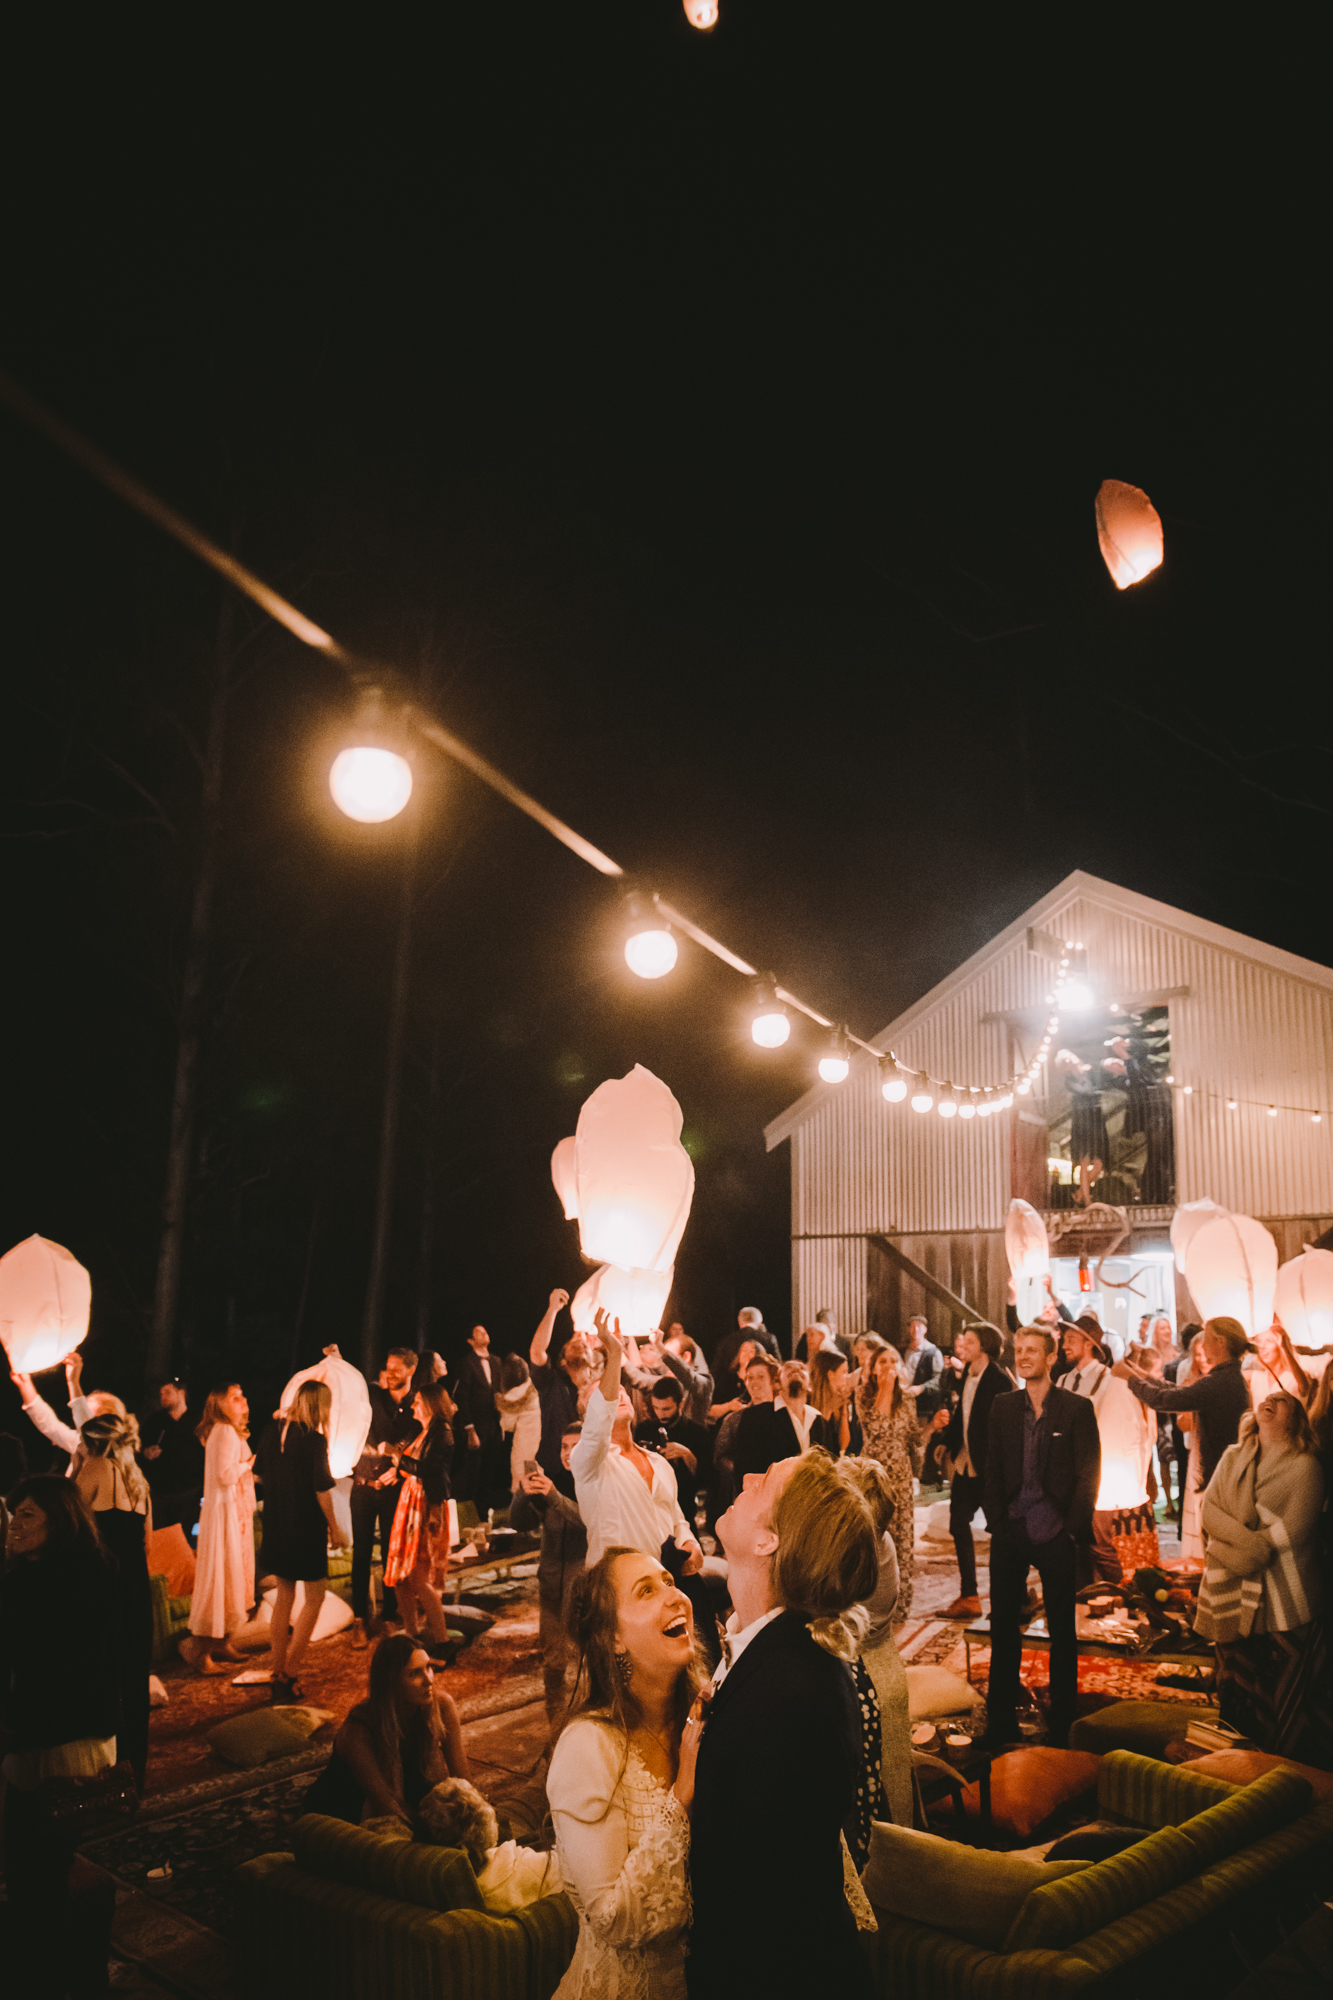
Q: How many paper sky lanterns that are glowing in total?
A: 12